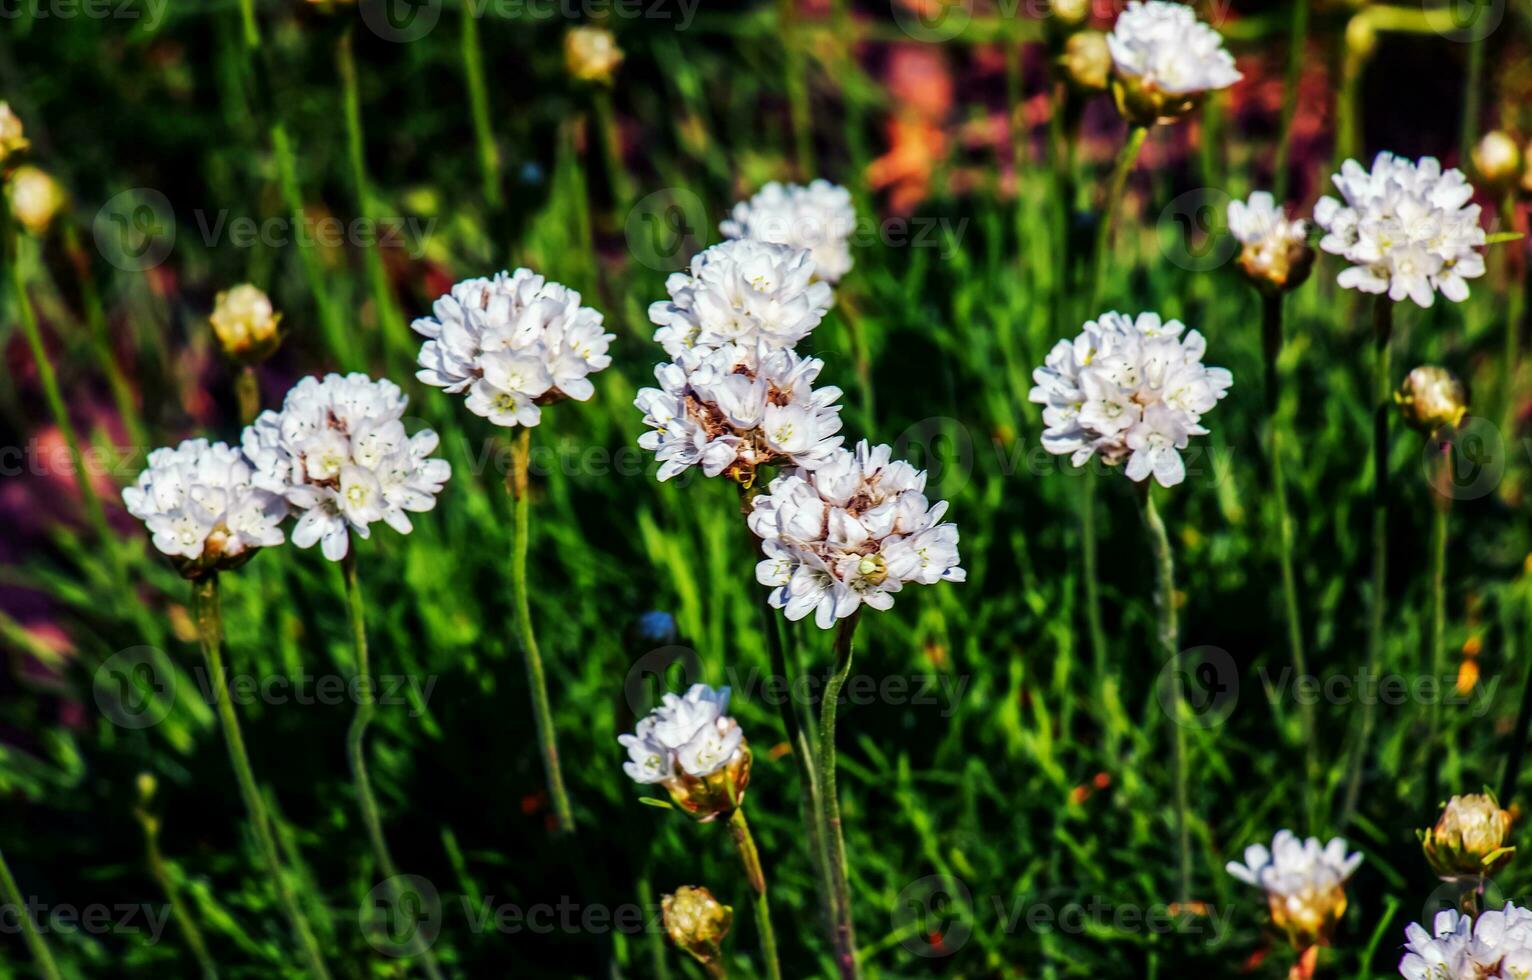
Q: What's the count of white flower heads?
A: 14